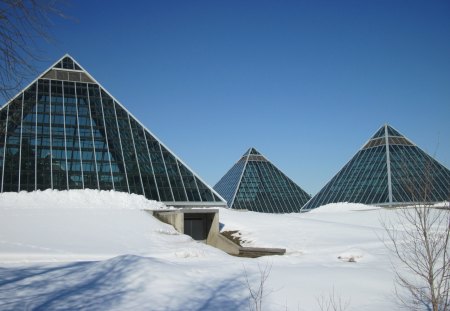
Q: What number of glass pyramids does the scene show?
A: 3